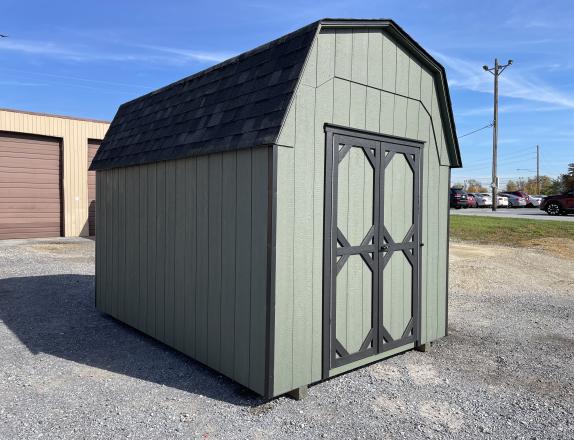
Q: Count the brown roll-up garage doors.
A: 2